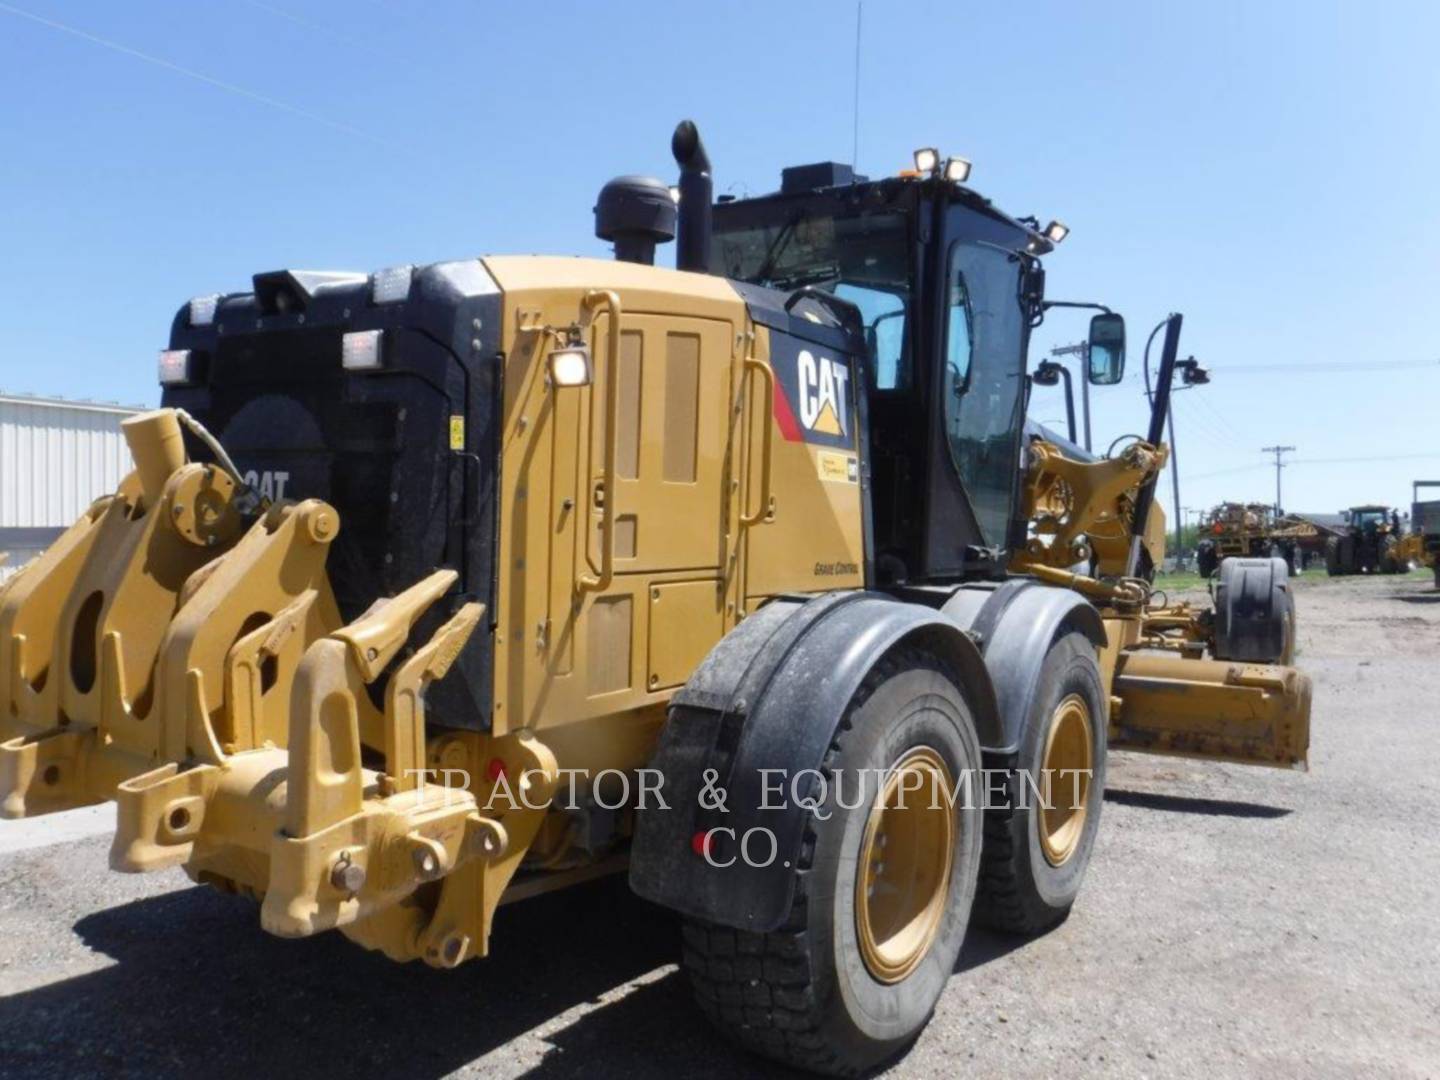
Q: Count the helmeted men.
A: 0